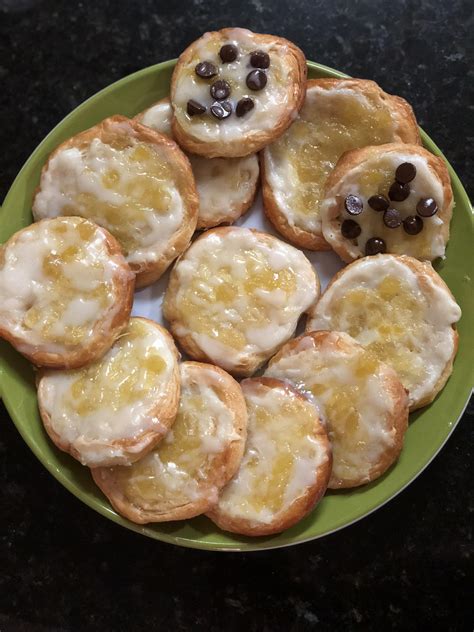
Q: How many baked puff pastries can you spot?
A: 12